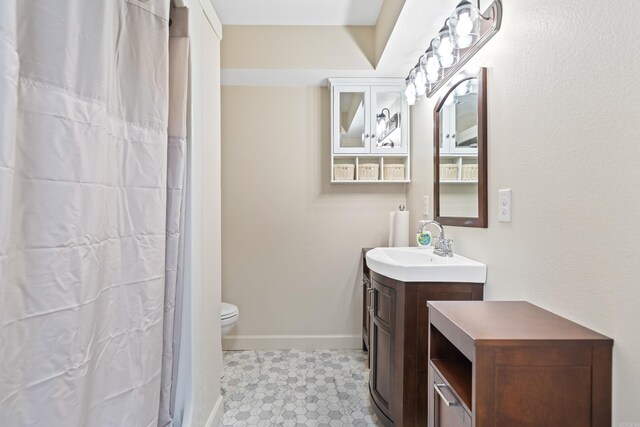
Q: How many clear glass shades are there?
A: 5